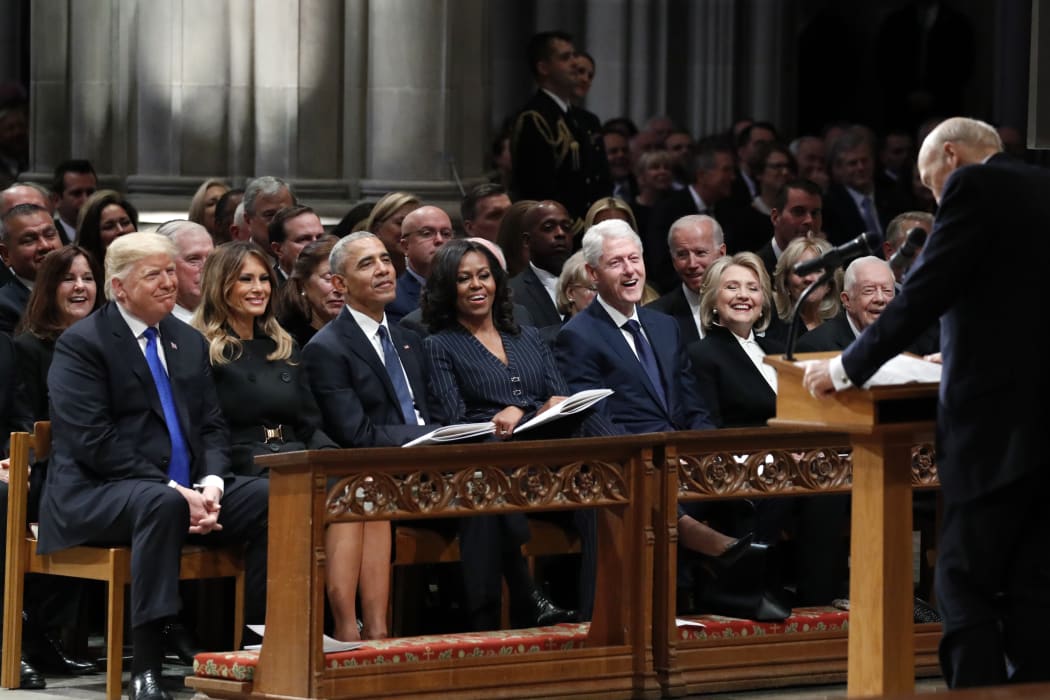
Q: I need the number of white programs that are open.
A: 2